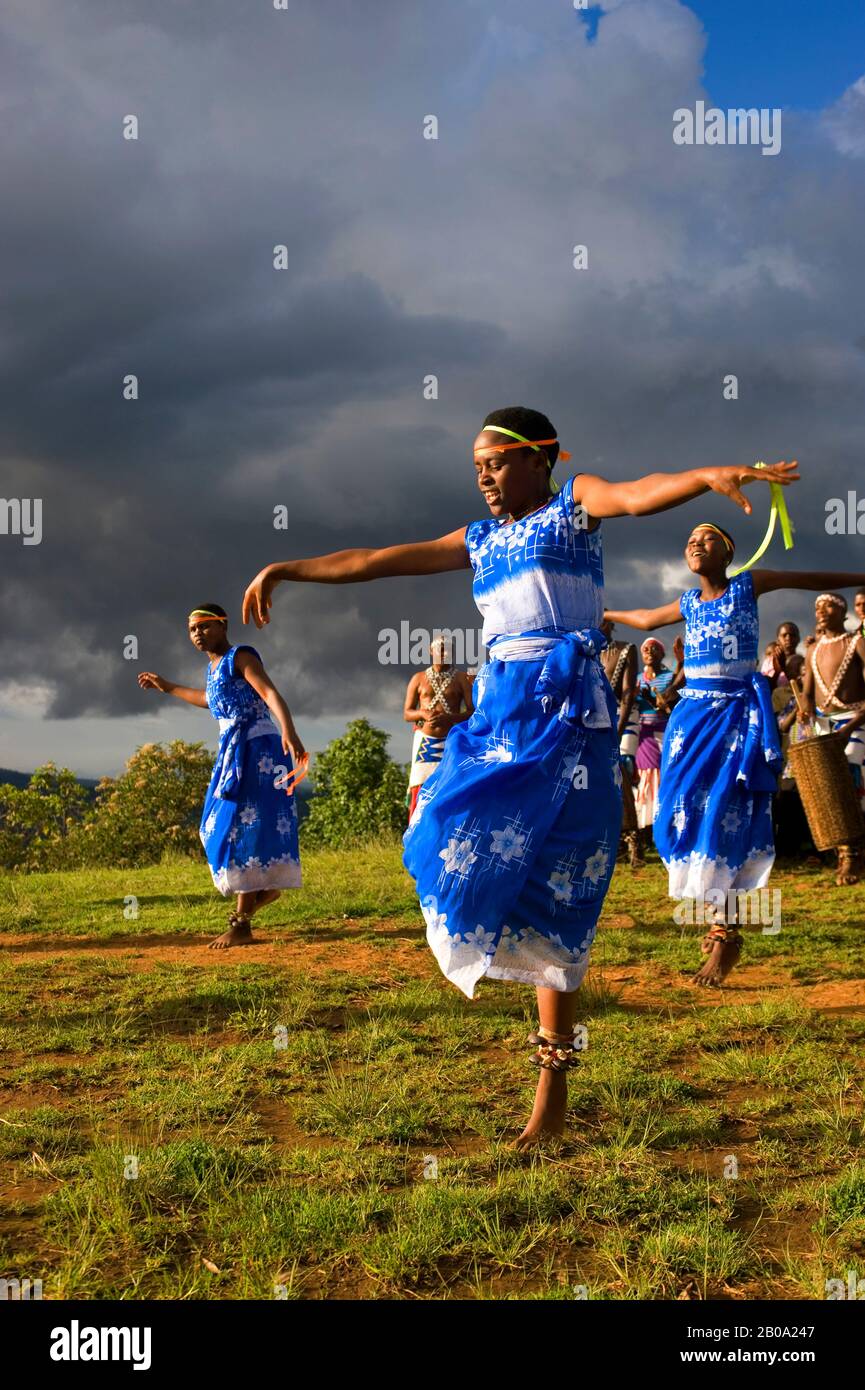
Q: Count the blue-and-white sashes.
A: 3